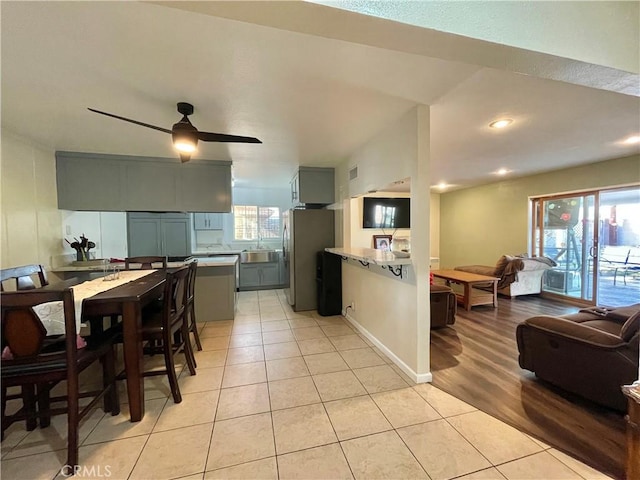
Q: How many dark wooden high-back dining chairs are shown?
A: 5